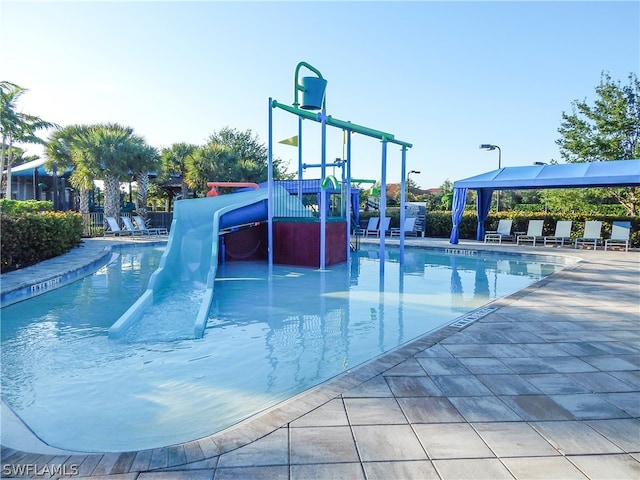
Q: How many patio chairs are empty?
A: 11